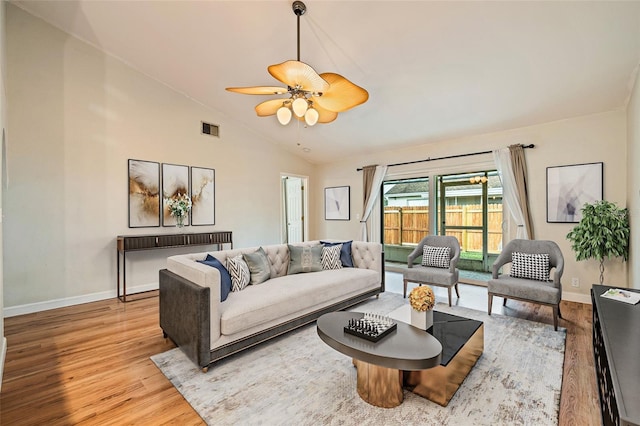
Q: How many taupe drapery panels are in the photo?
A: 2